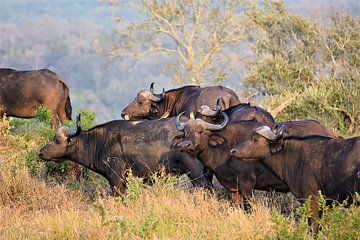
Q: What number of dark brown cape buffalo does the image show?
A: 6